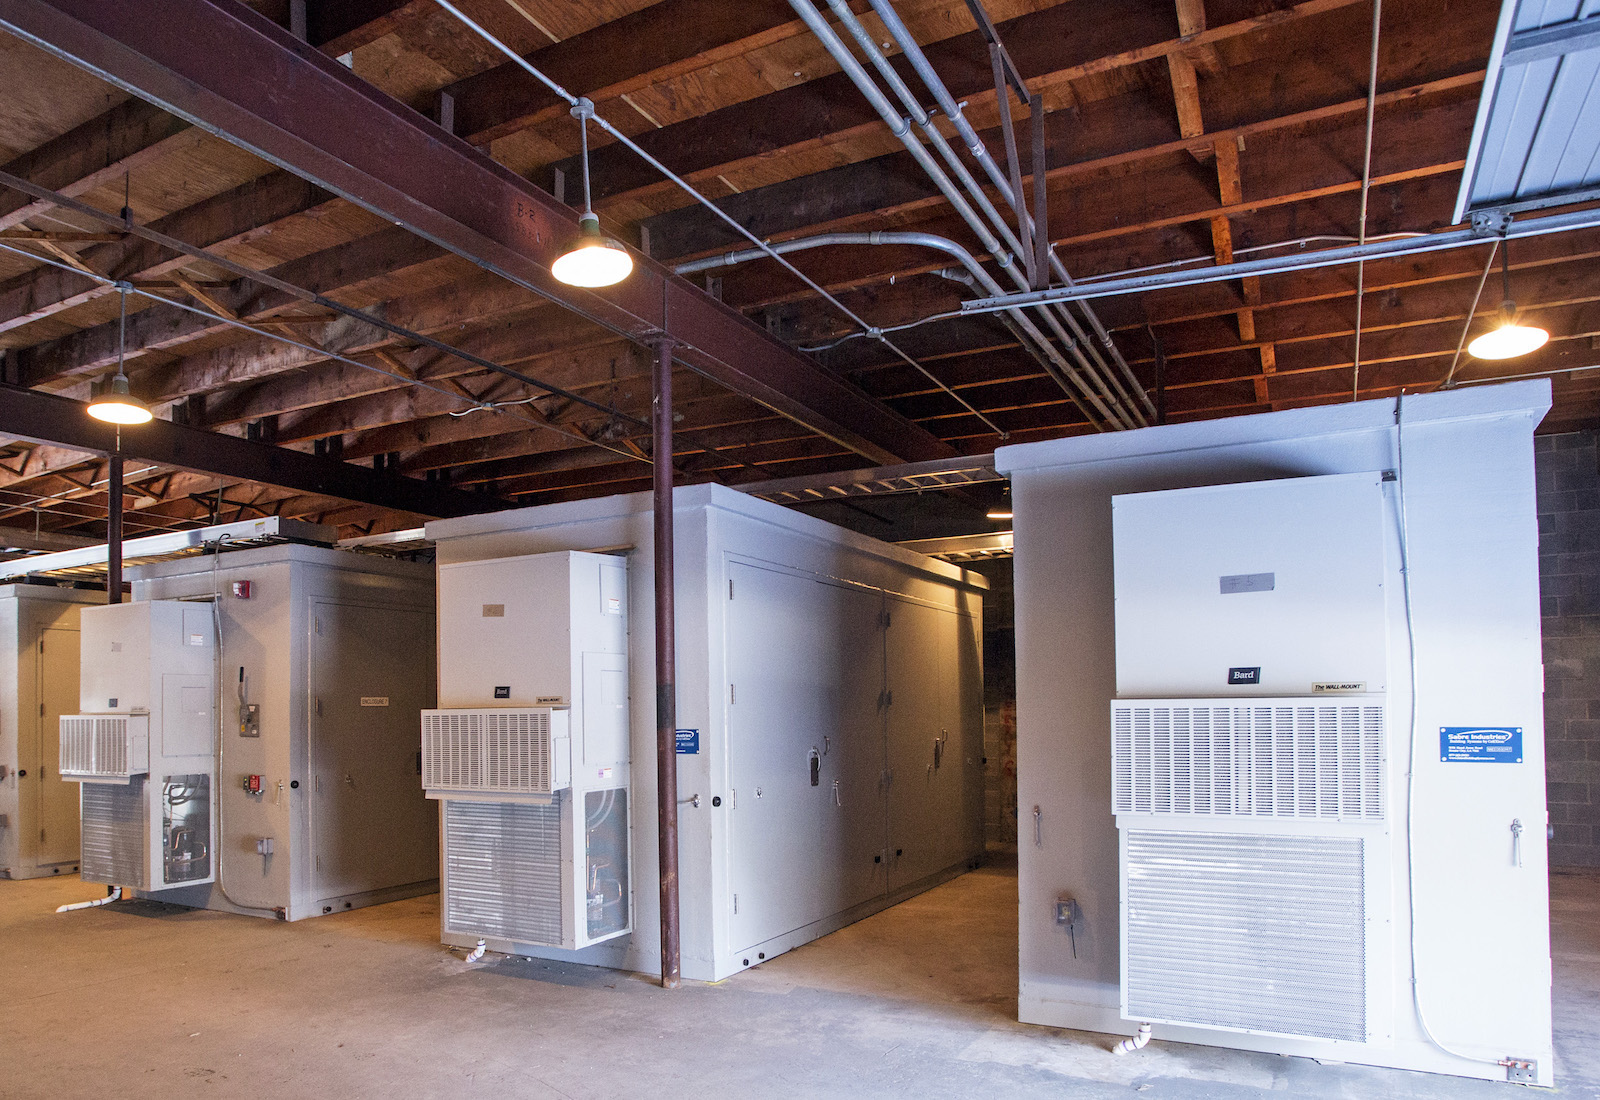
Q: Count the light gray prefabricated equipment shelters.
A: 4